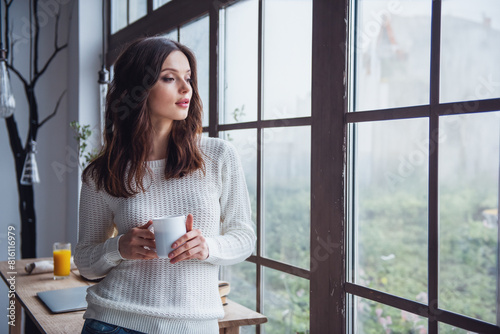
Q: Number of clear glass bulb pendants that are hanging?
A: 3